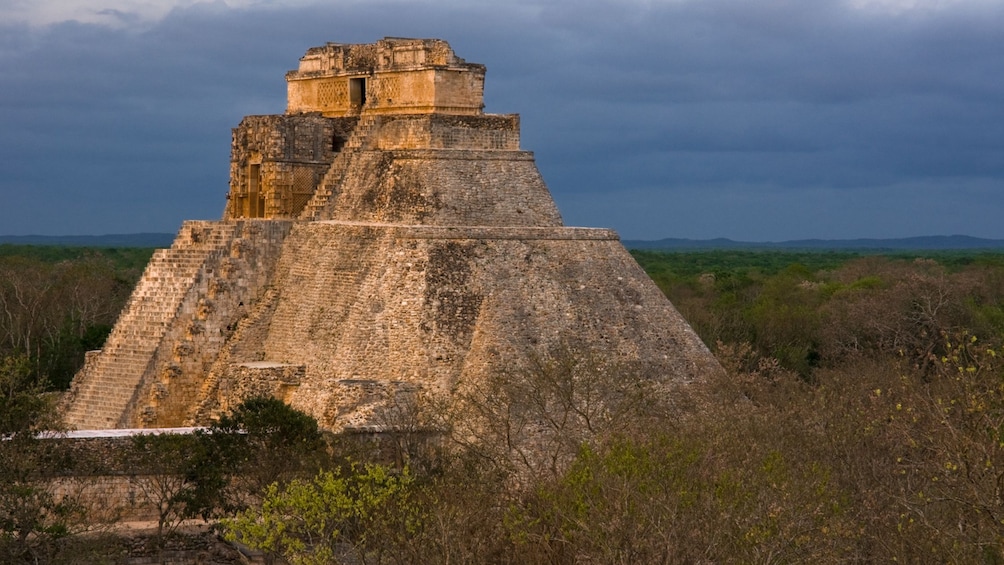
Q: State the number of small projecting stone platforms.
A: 2